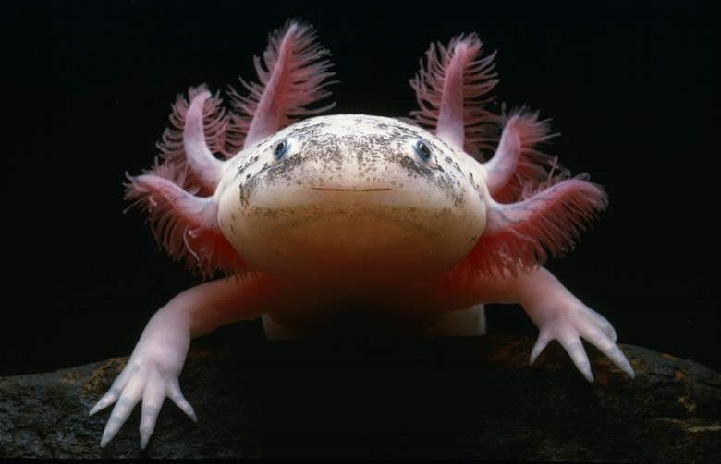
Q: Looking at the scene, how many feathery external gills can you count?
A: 6